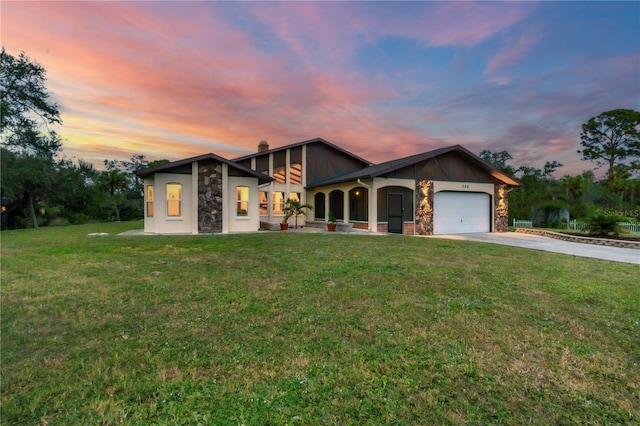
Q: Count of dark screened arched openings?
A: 4